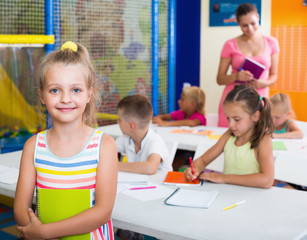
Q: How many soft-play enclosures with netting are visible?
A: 1